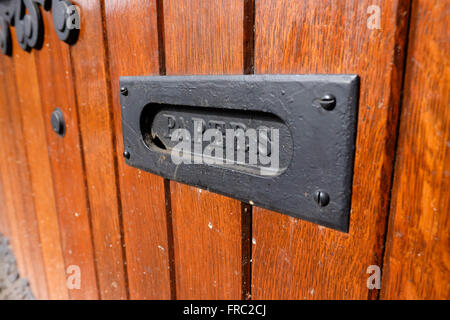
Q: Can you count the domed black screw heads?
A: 4